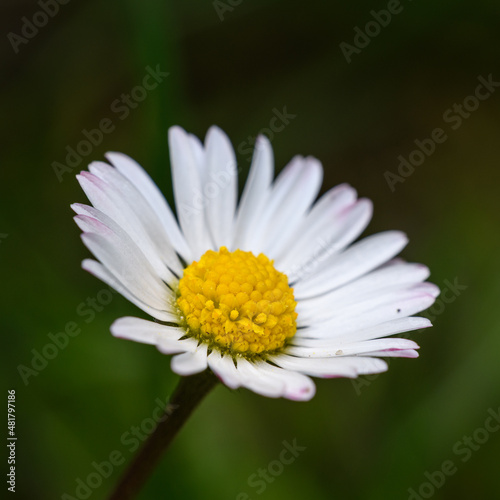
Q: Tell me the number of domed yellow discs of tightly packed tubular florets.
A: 1